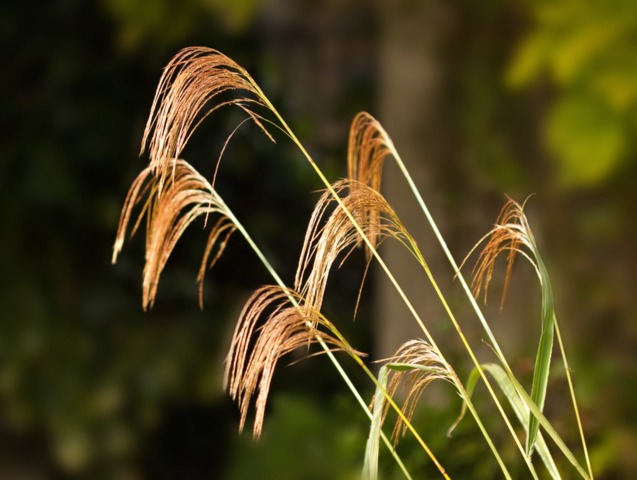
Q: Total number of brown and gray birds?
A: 0